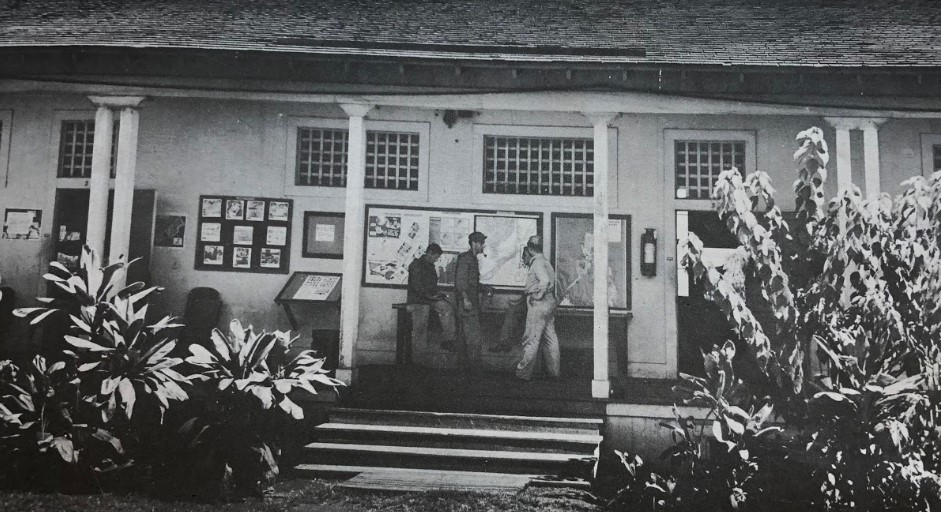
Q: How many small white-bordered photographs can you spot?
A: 10